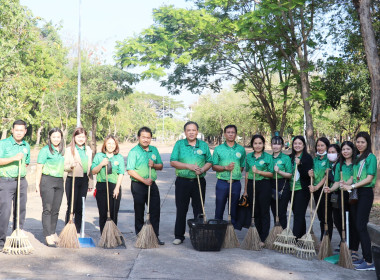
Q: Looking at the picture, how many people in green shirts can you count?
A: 14